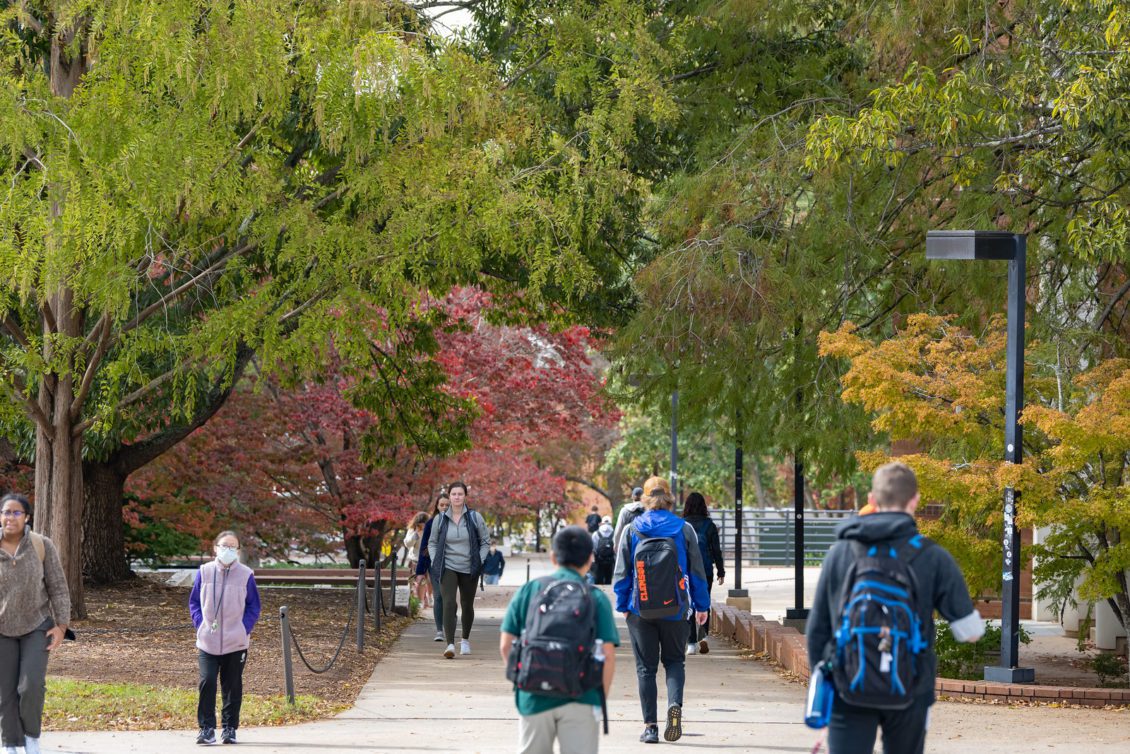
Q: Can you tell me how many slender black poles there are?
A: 4